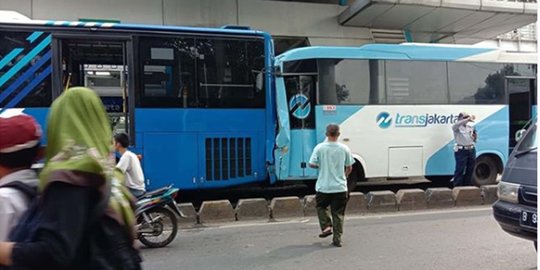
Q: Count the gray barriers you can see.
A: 11